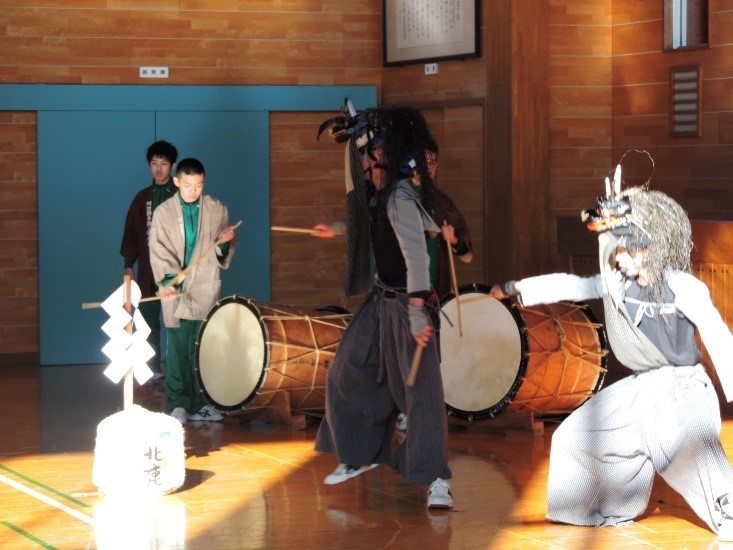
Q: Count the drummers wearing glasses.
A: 0